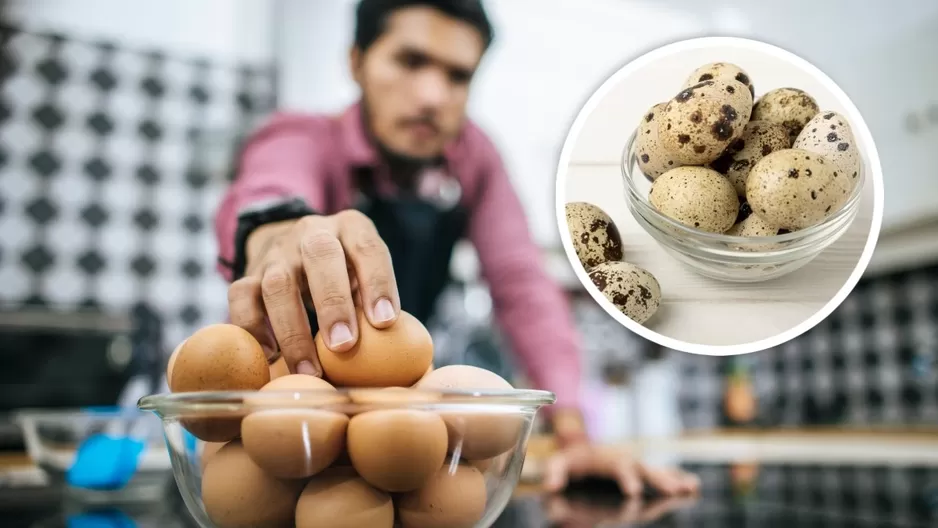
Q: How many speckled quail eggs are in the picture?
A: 11